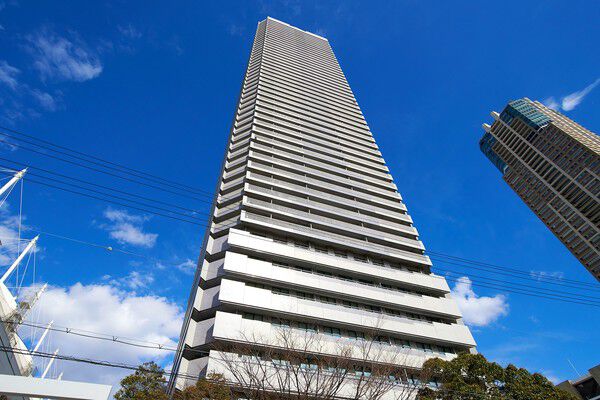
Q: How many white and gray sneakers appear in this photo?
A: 0